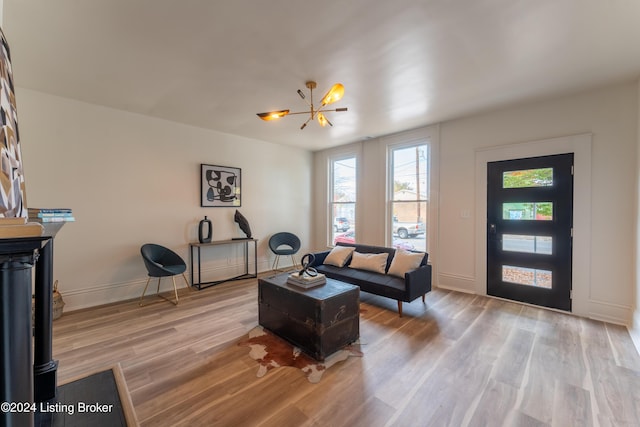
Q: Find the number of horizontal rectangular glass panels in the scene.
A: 4